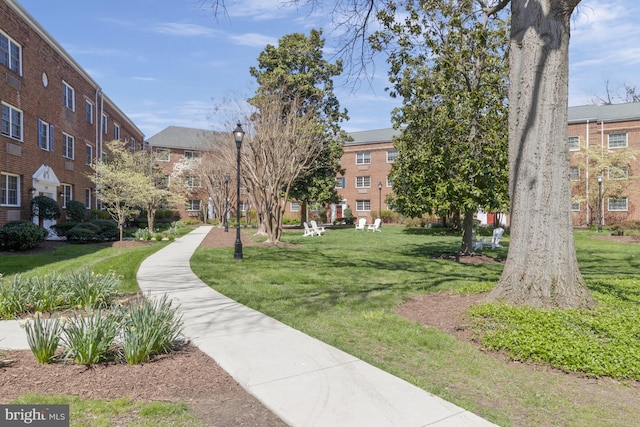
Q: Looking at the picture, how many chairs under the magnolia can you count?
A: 2